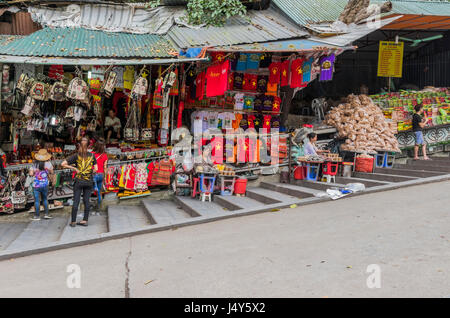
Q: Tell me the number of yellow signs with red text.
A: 1